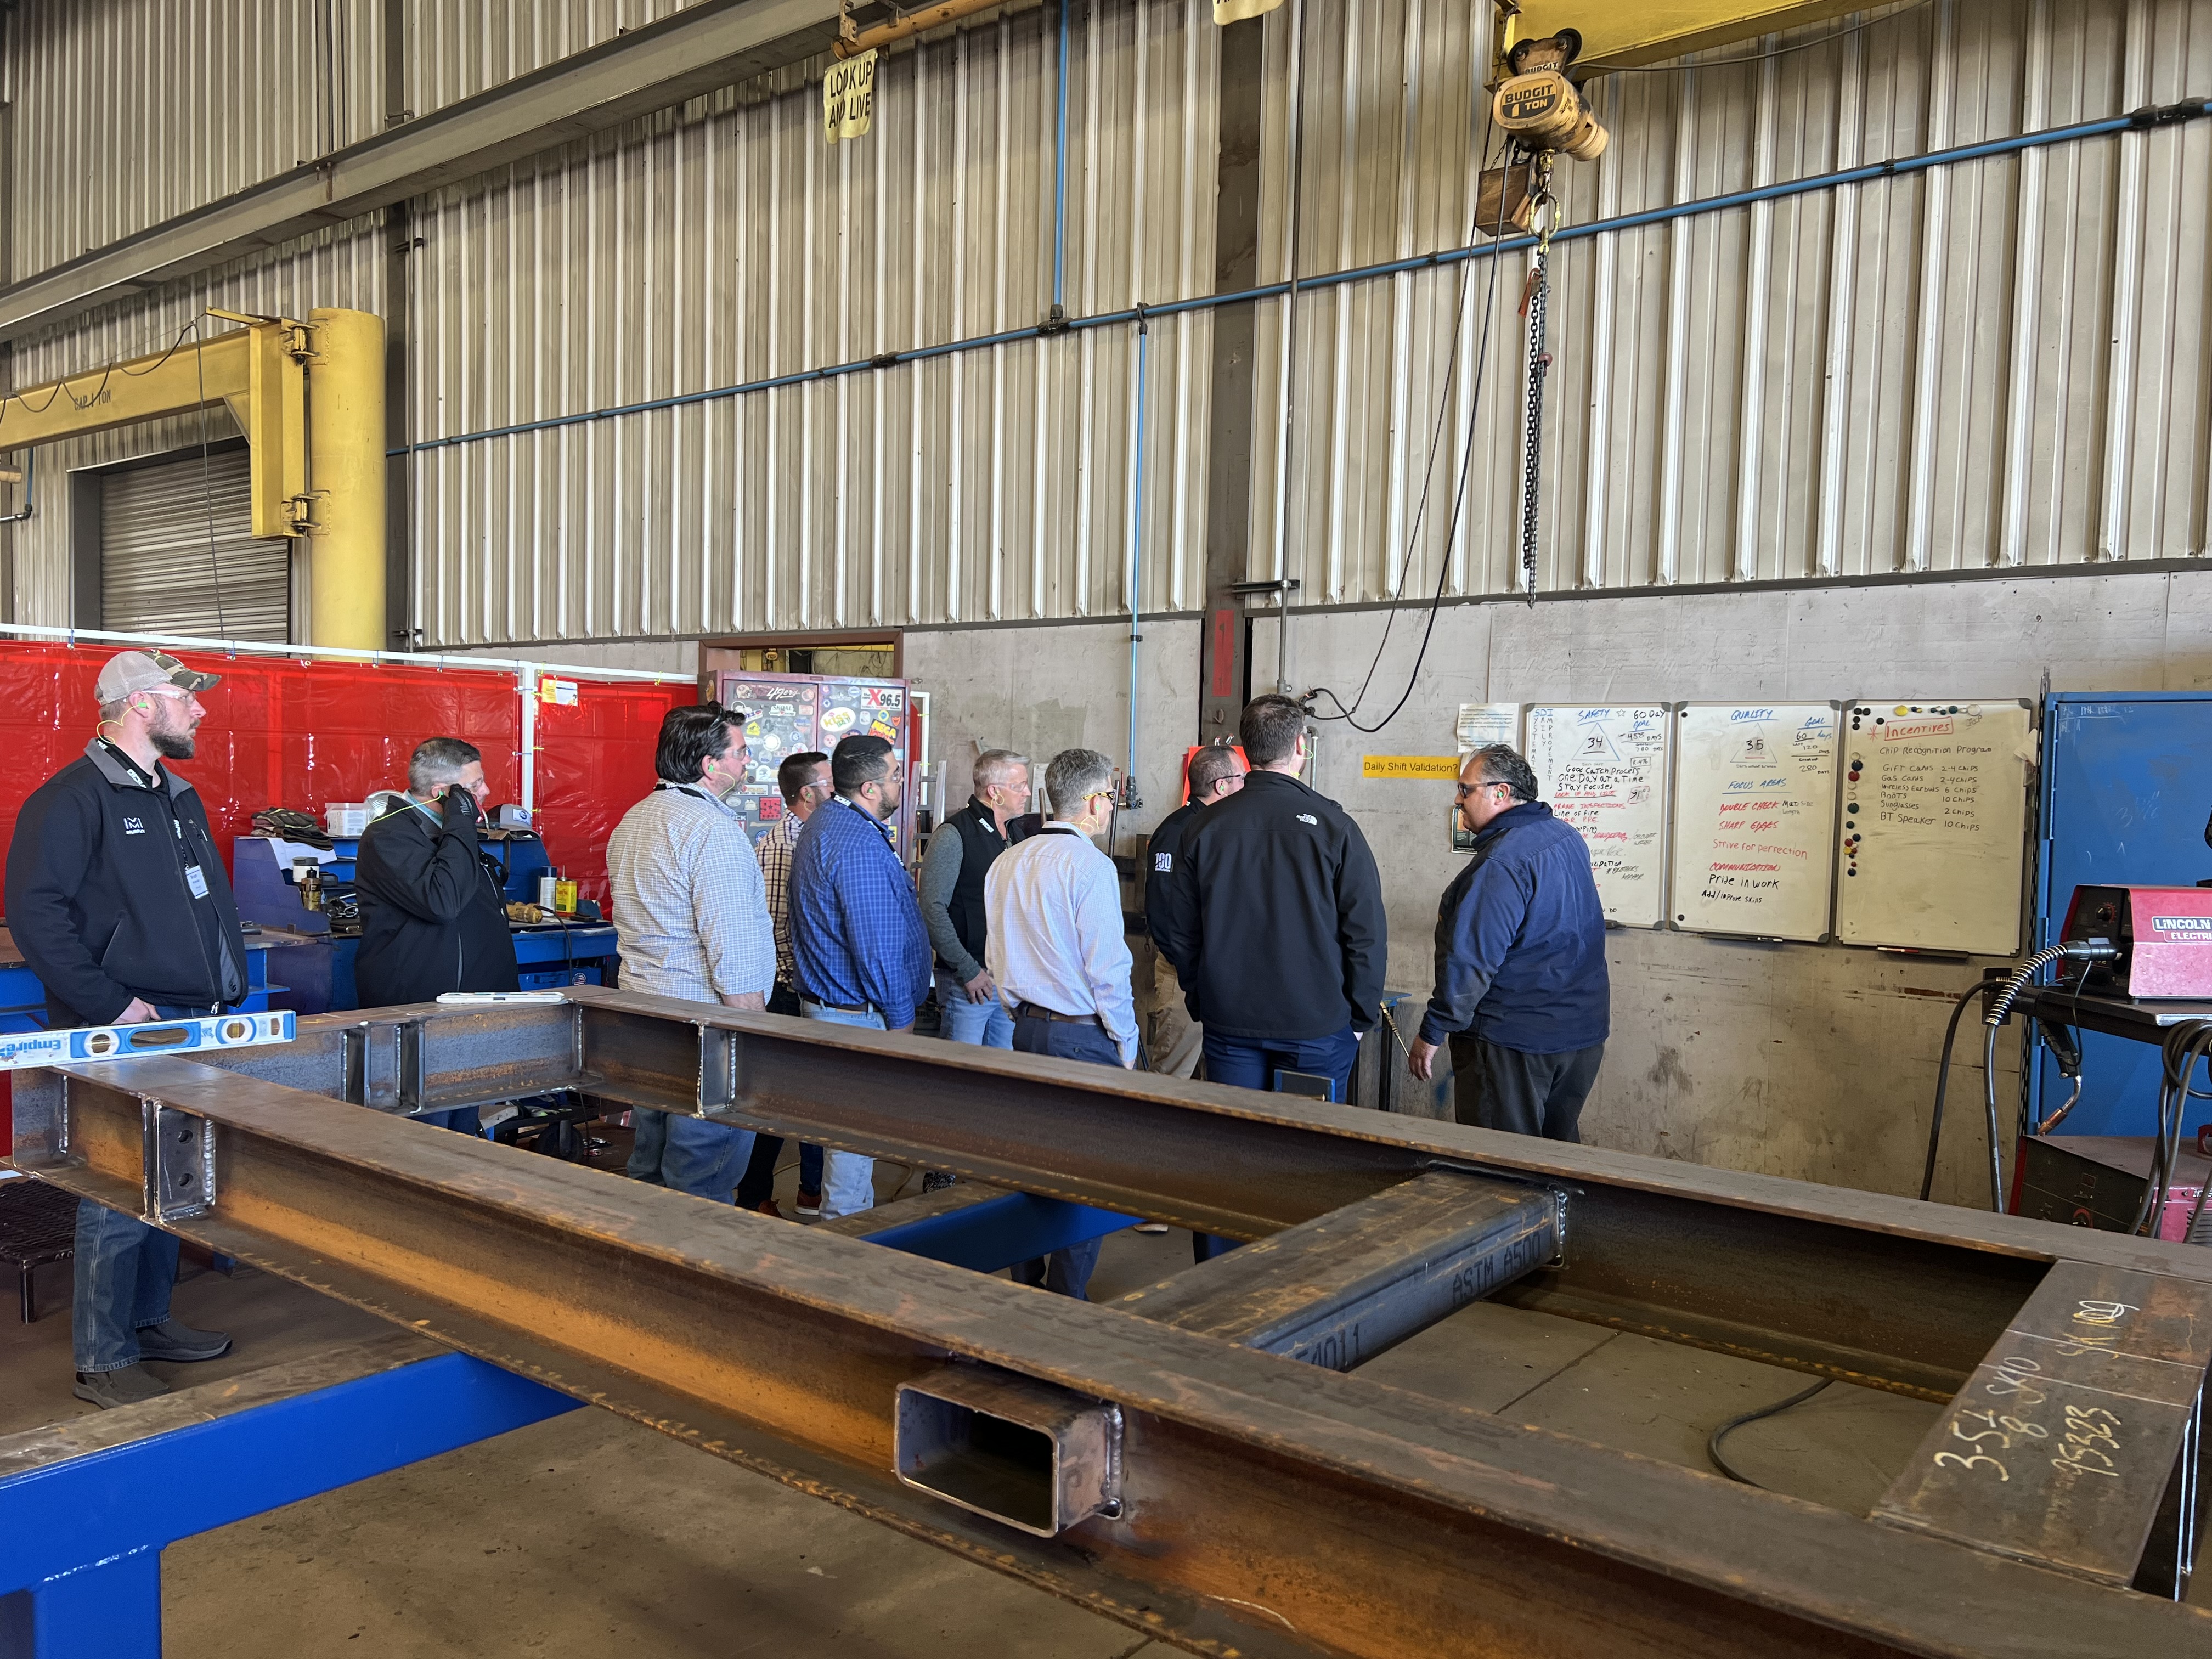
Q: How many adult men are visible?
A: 10